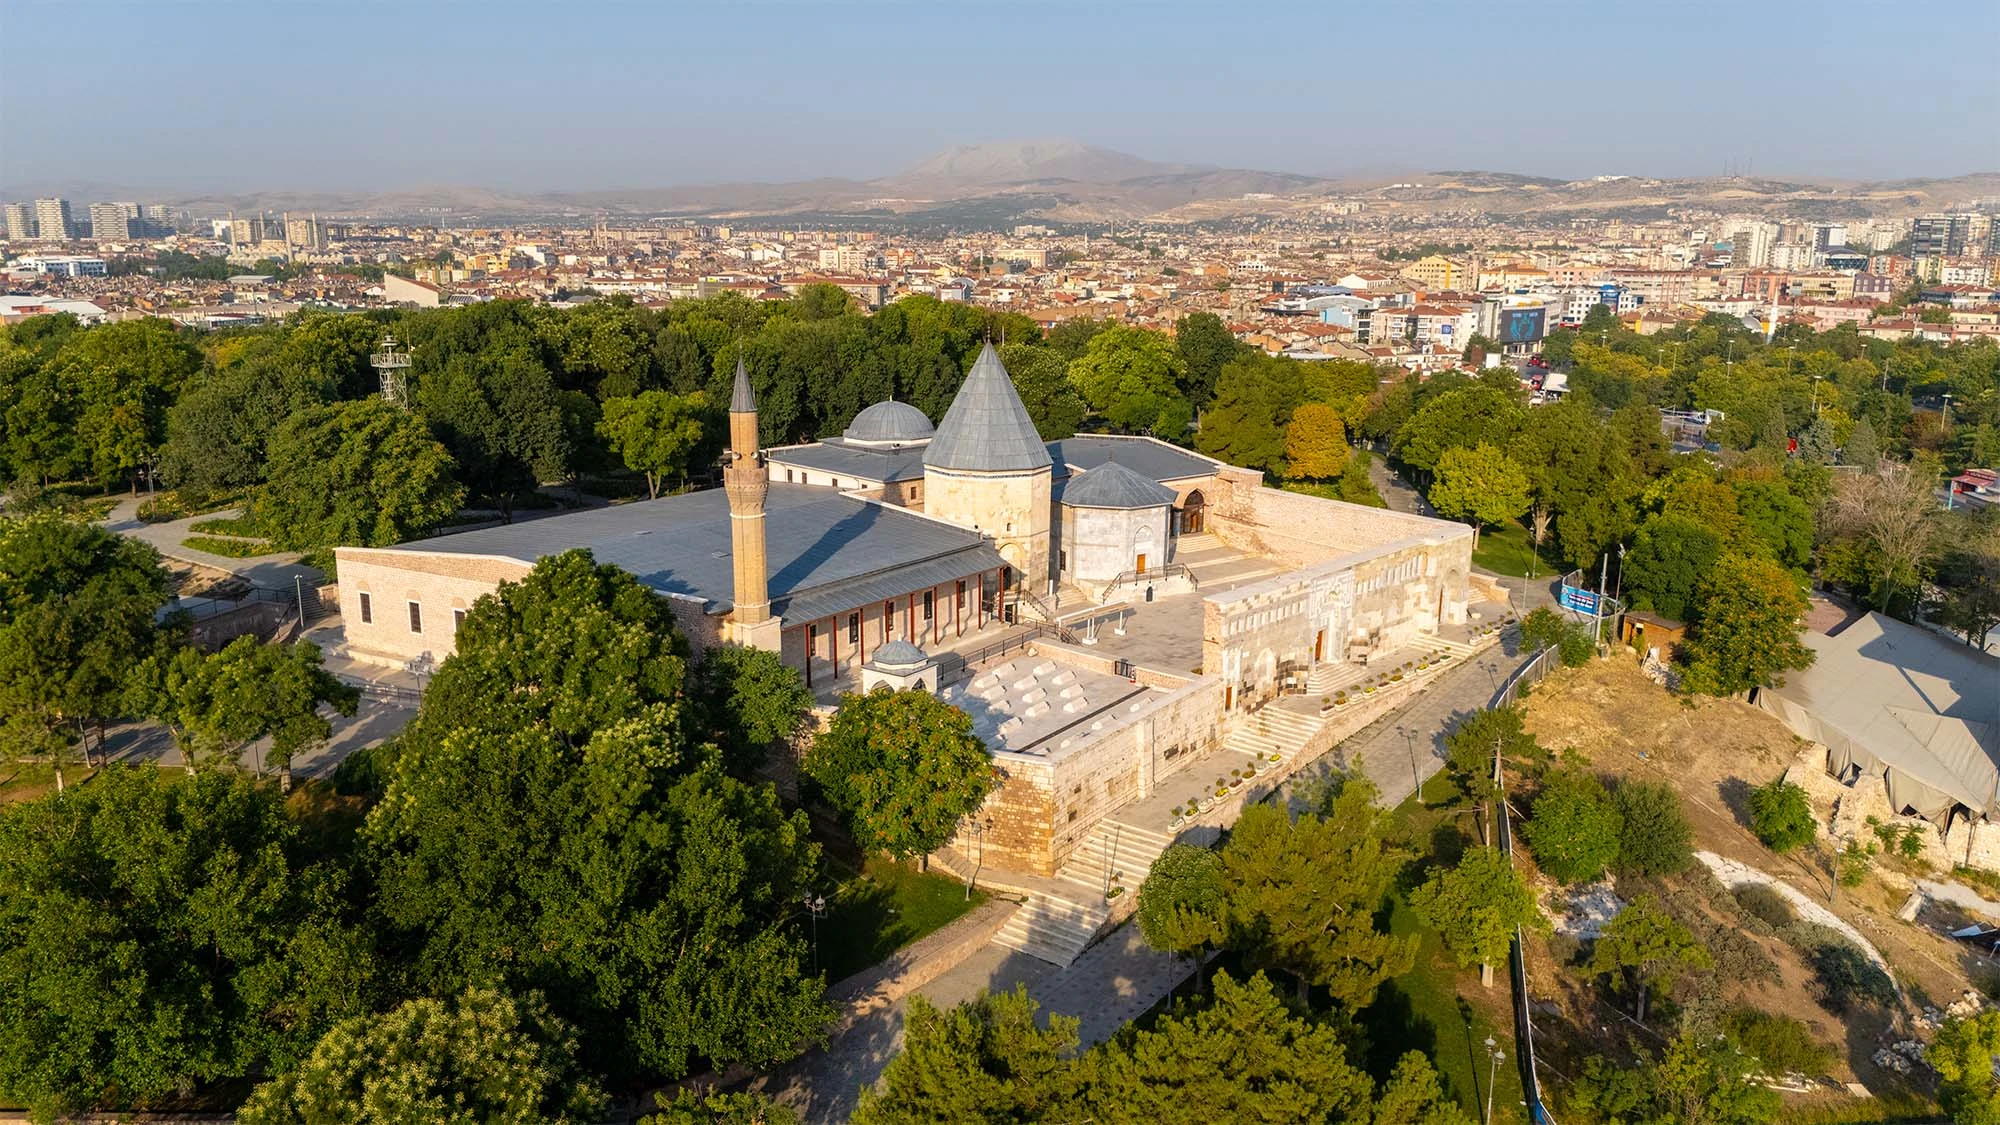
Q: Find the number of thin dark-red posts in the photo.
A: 9